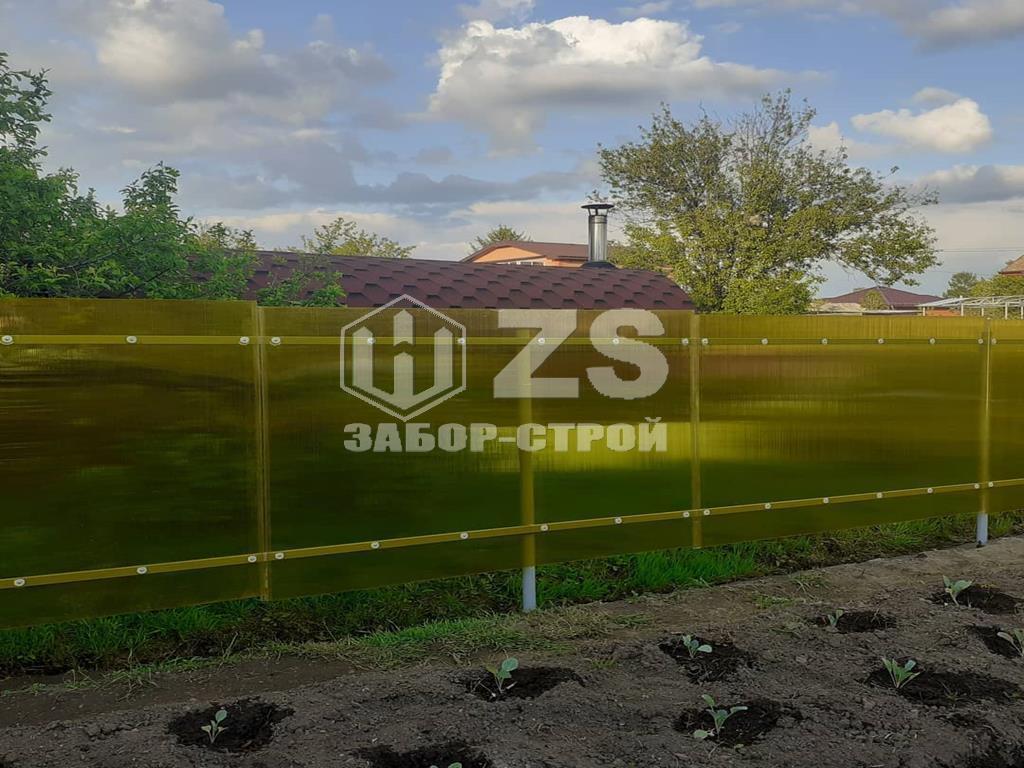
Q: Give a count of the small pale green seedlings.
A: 9